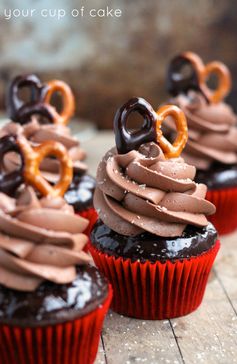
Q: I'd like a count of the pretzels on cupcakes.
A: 4